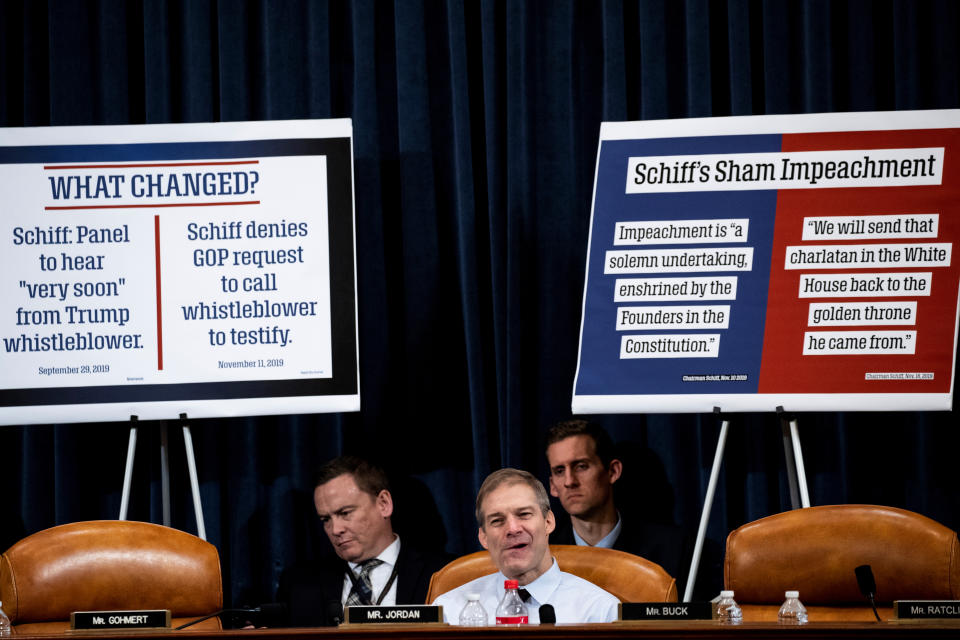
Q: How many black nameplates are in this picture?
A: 4